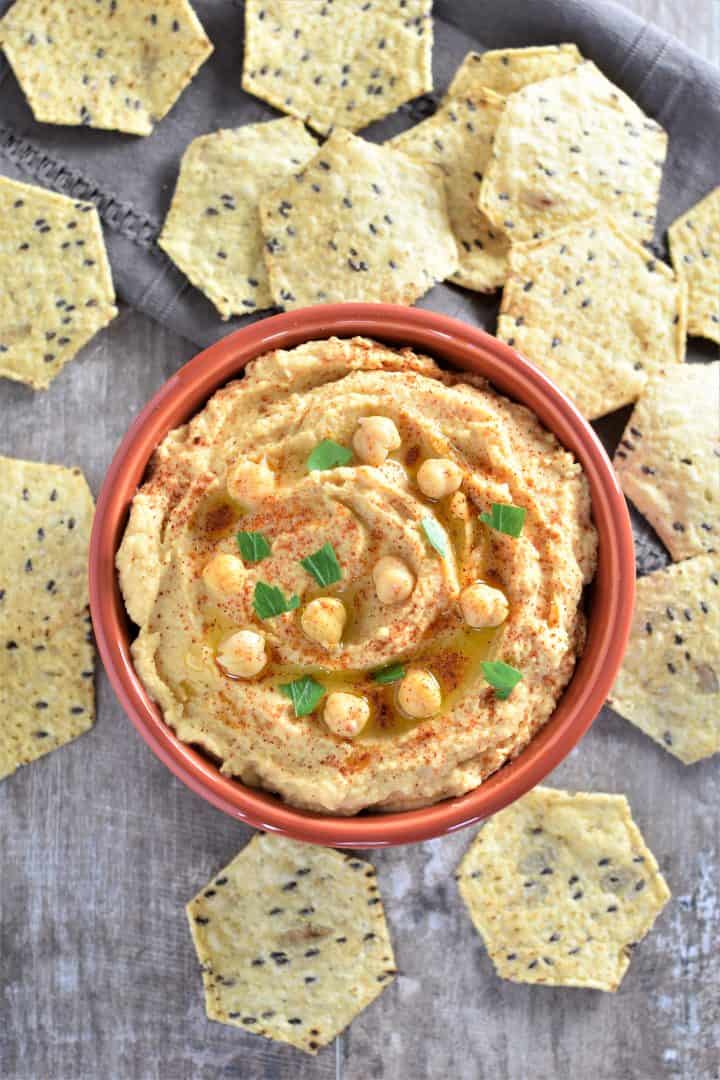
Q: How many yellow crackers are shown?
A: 15